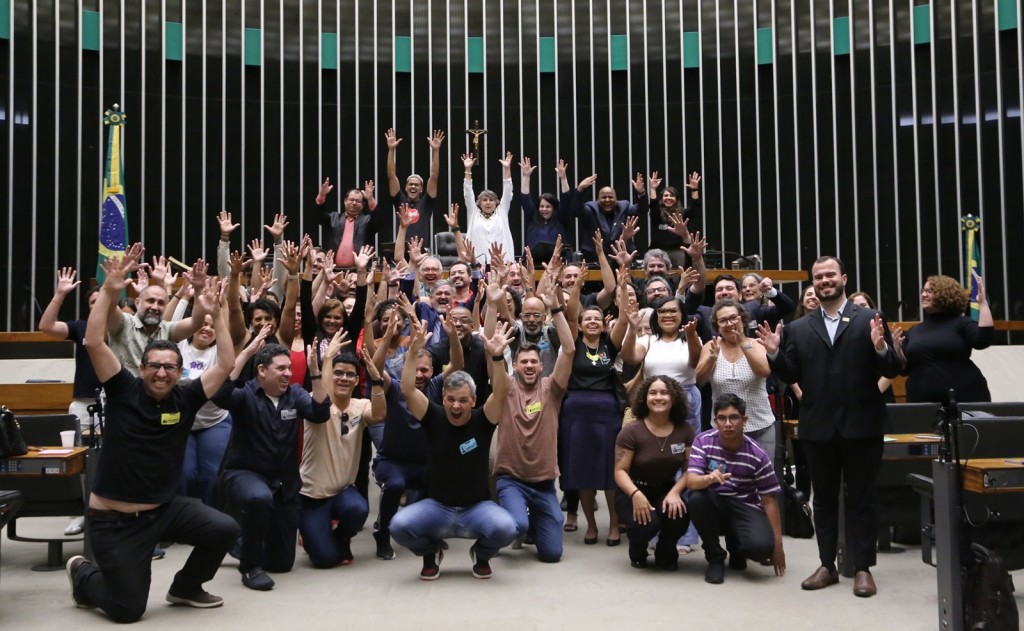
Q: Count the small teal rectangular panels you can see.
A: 14